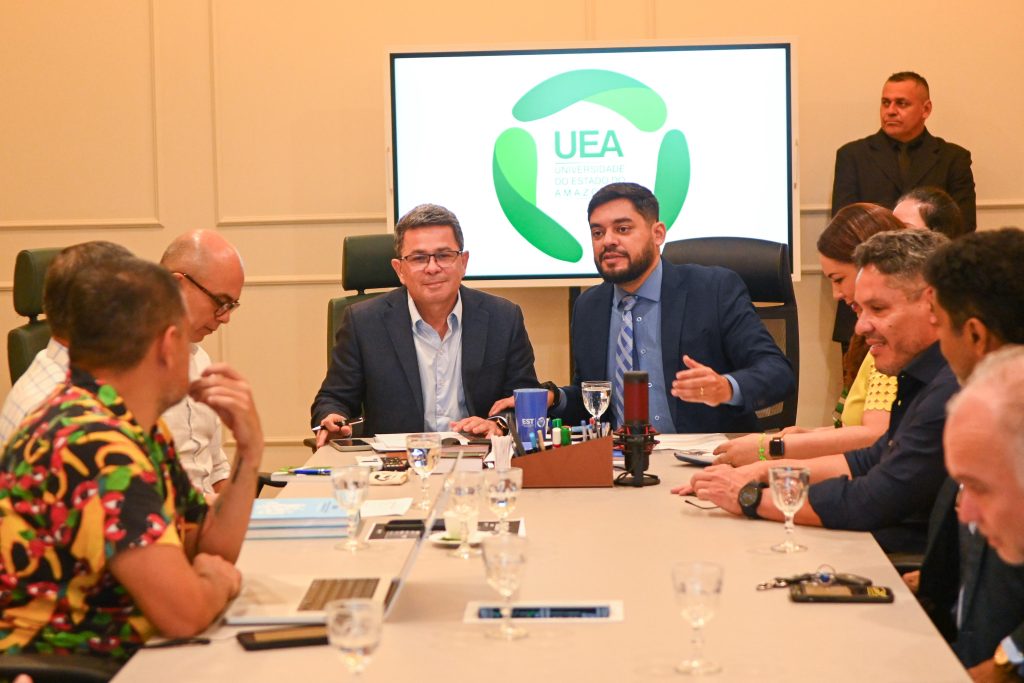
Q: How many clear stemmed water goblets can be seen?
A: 9